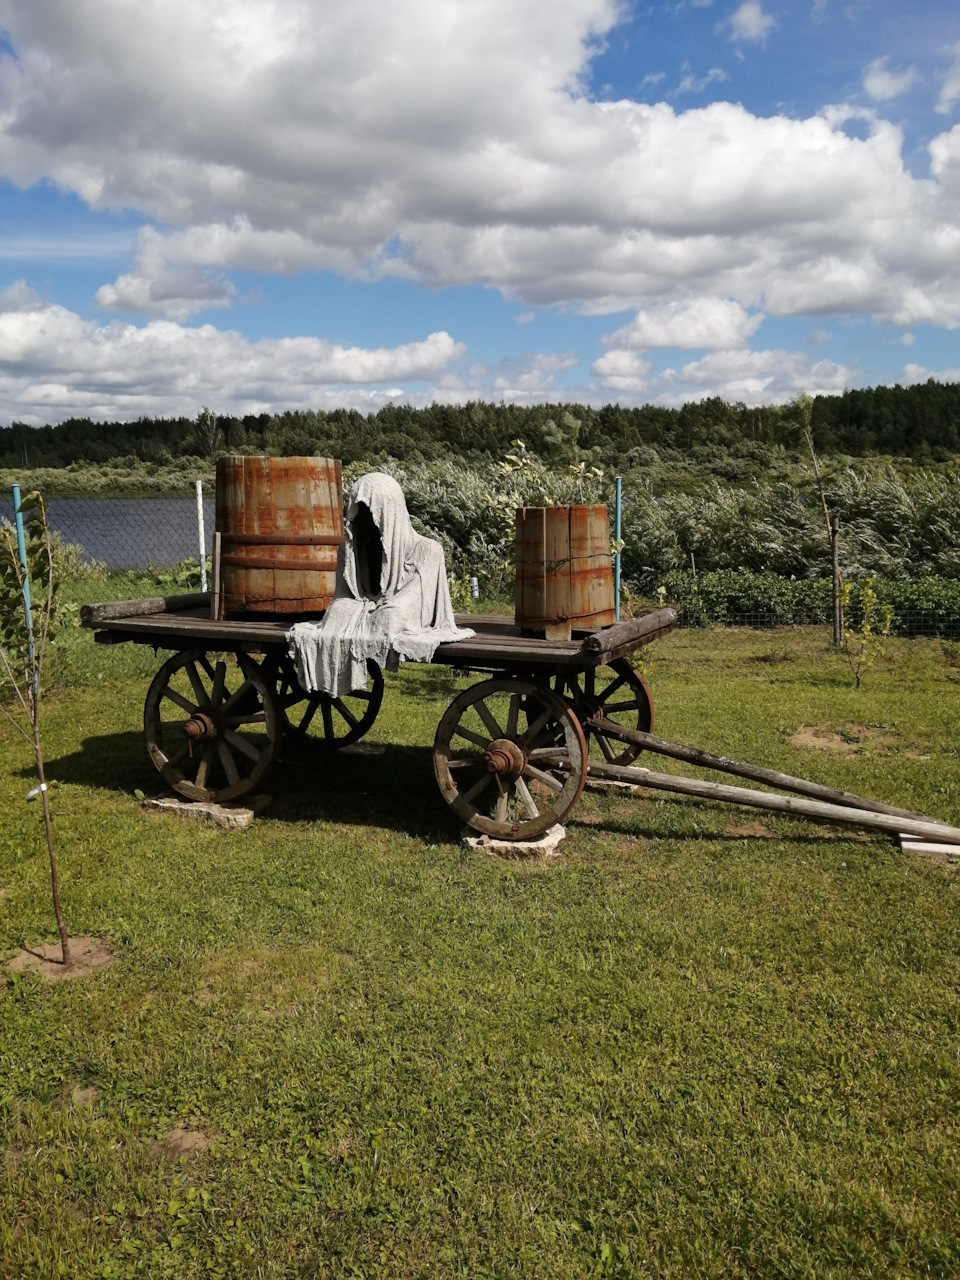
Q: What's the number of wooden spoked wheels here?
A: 4